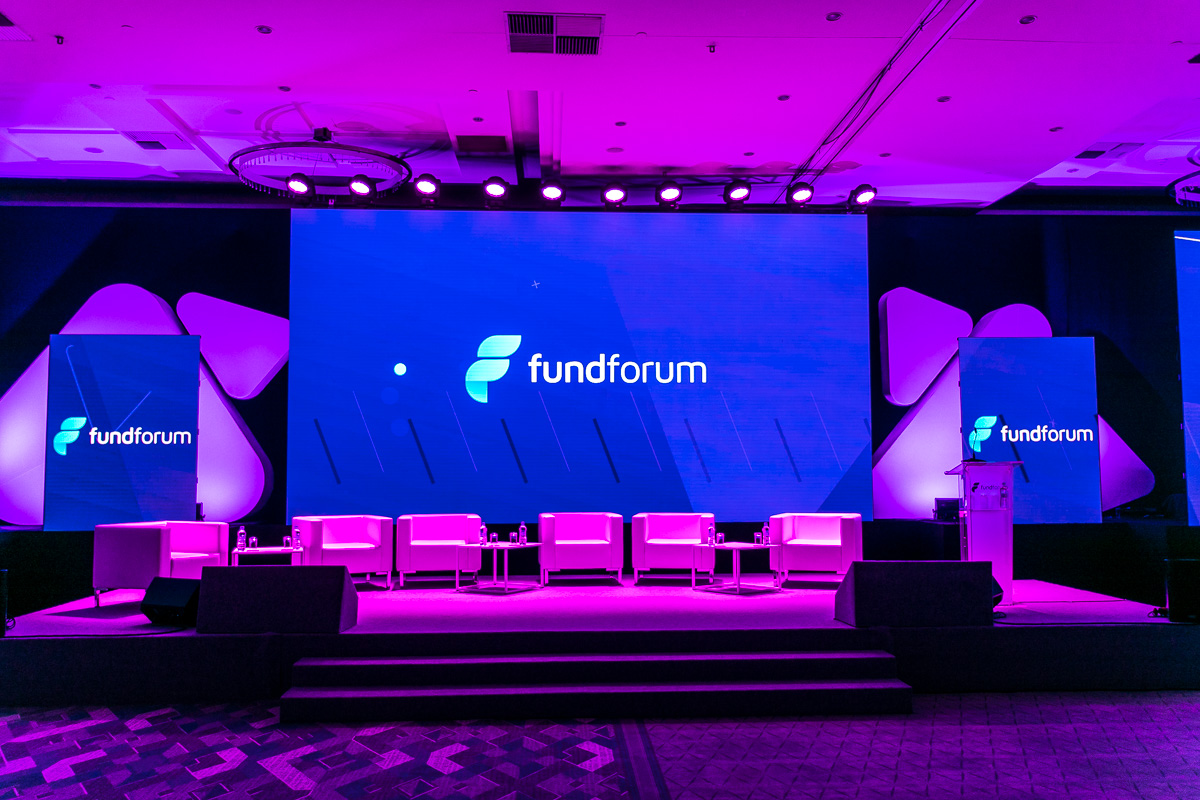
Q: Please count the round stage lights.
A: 10